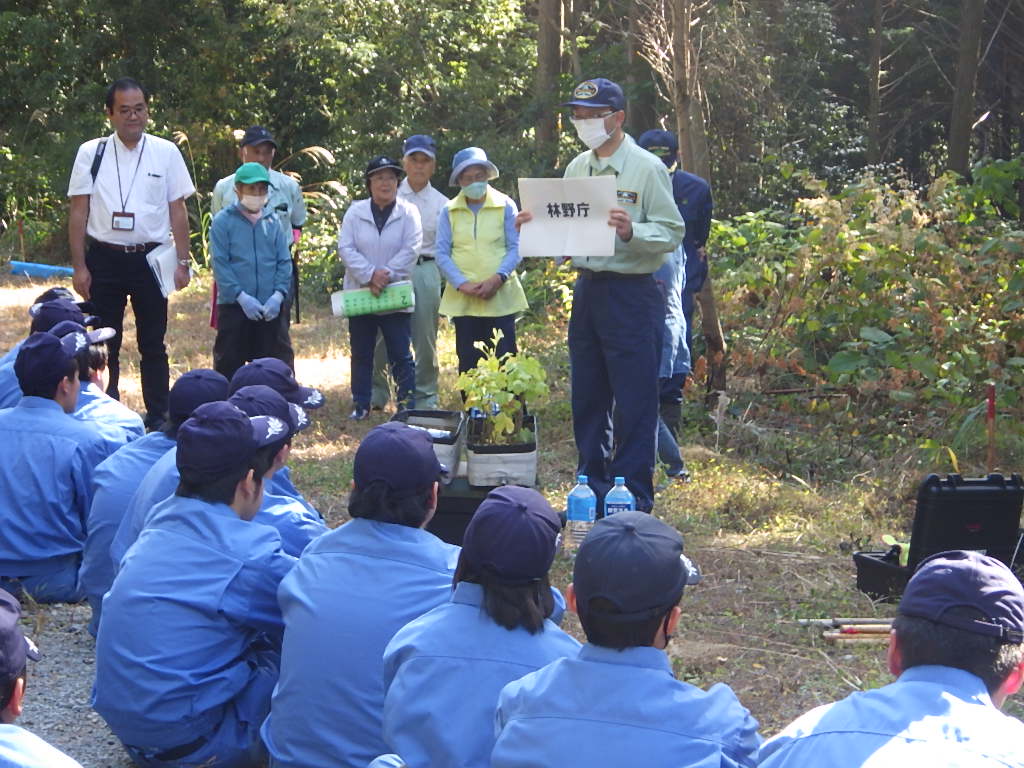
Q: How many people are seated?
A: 13